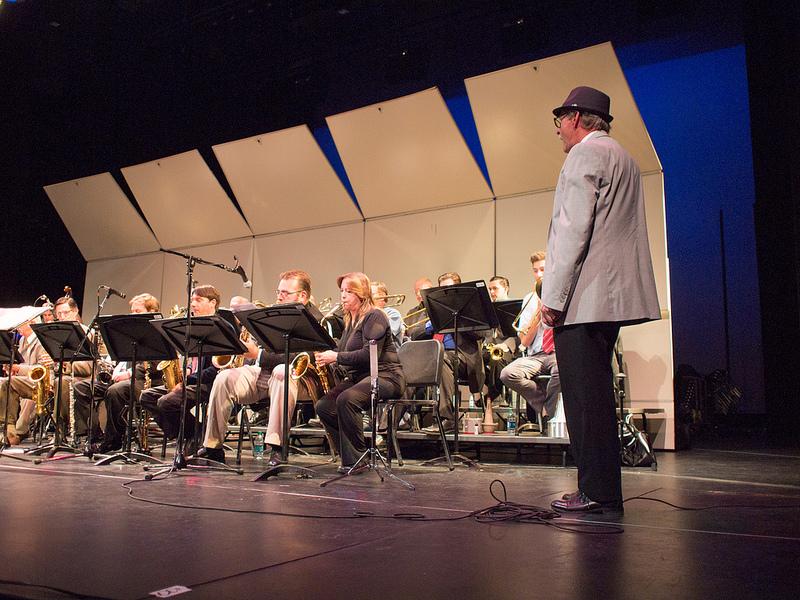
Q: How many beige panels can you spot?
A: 5